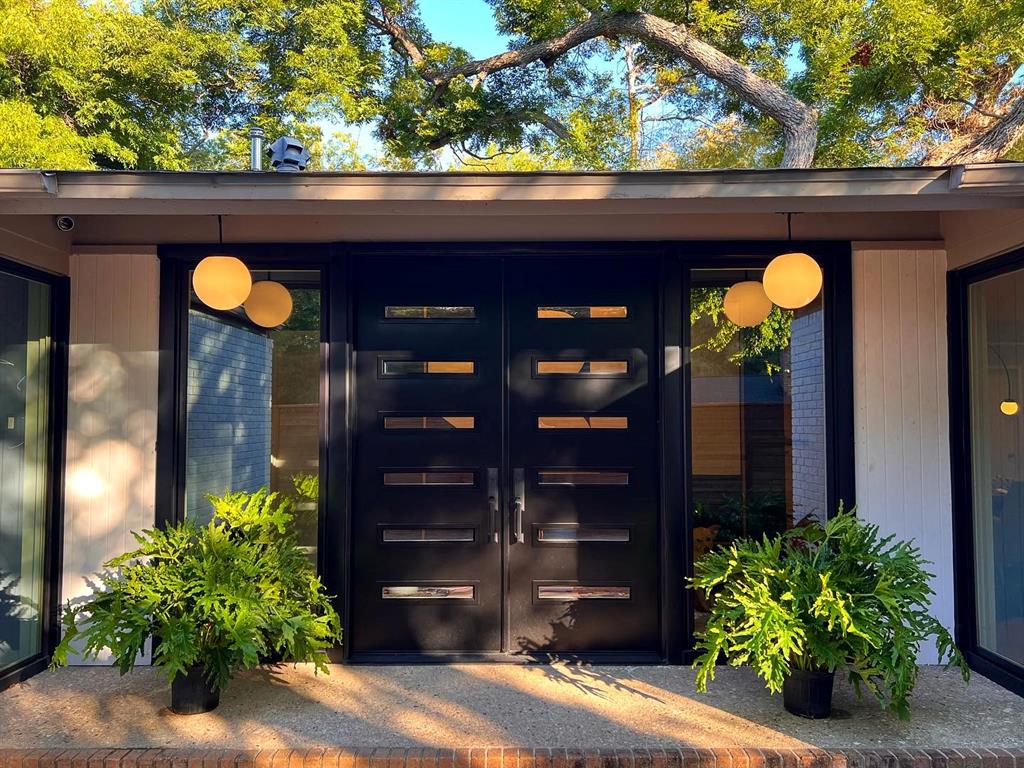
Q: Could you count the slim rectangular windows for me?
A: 12